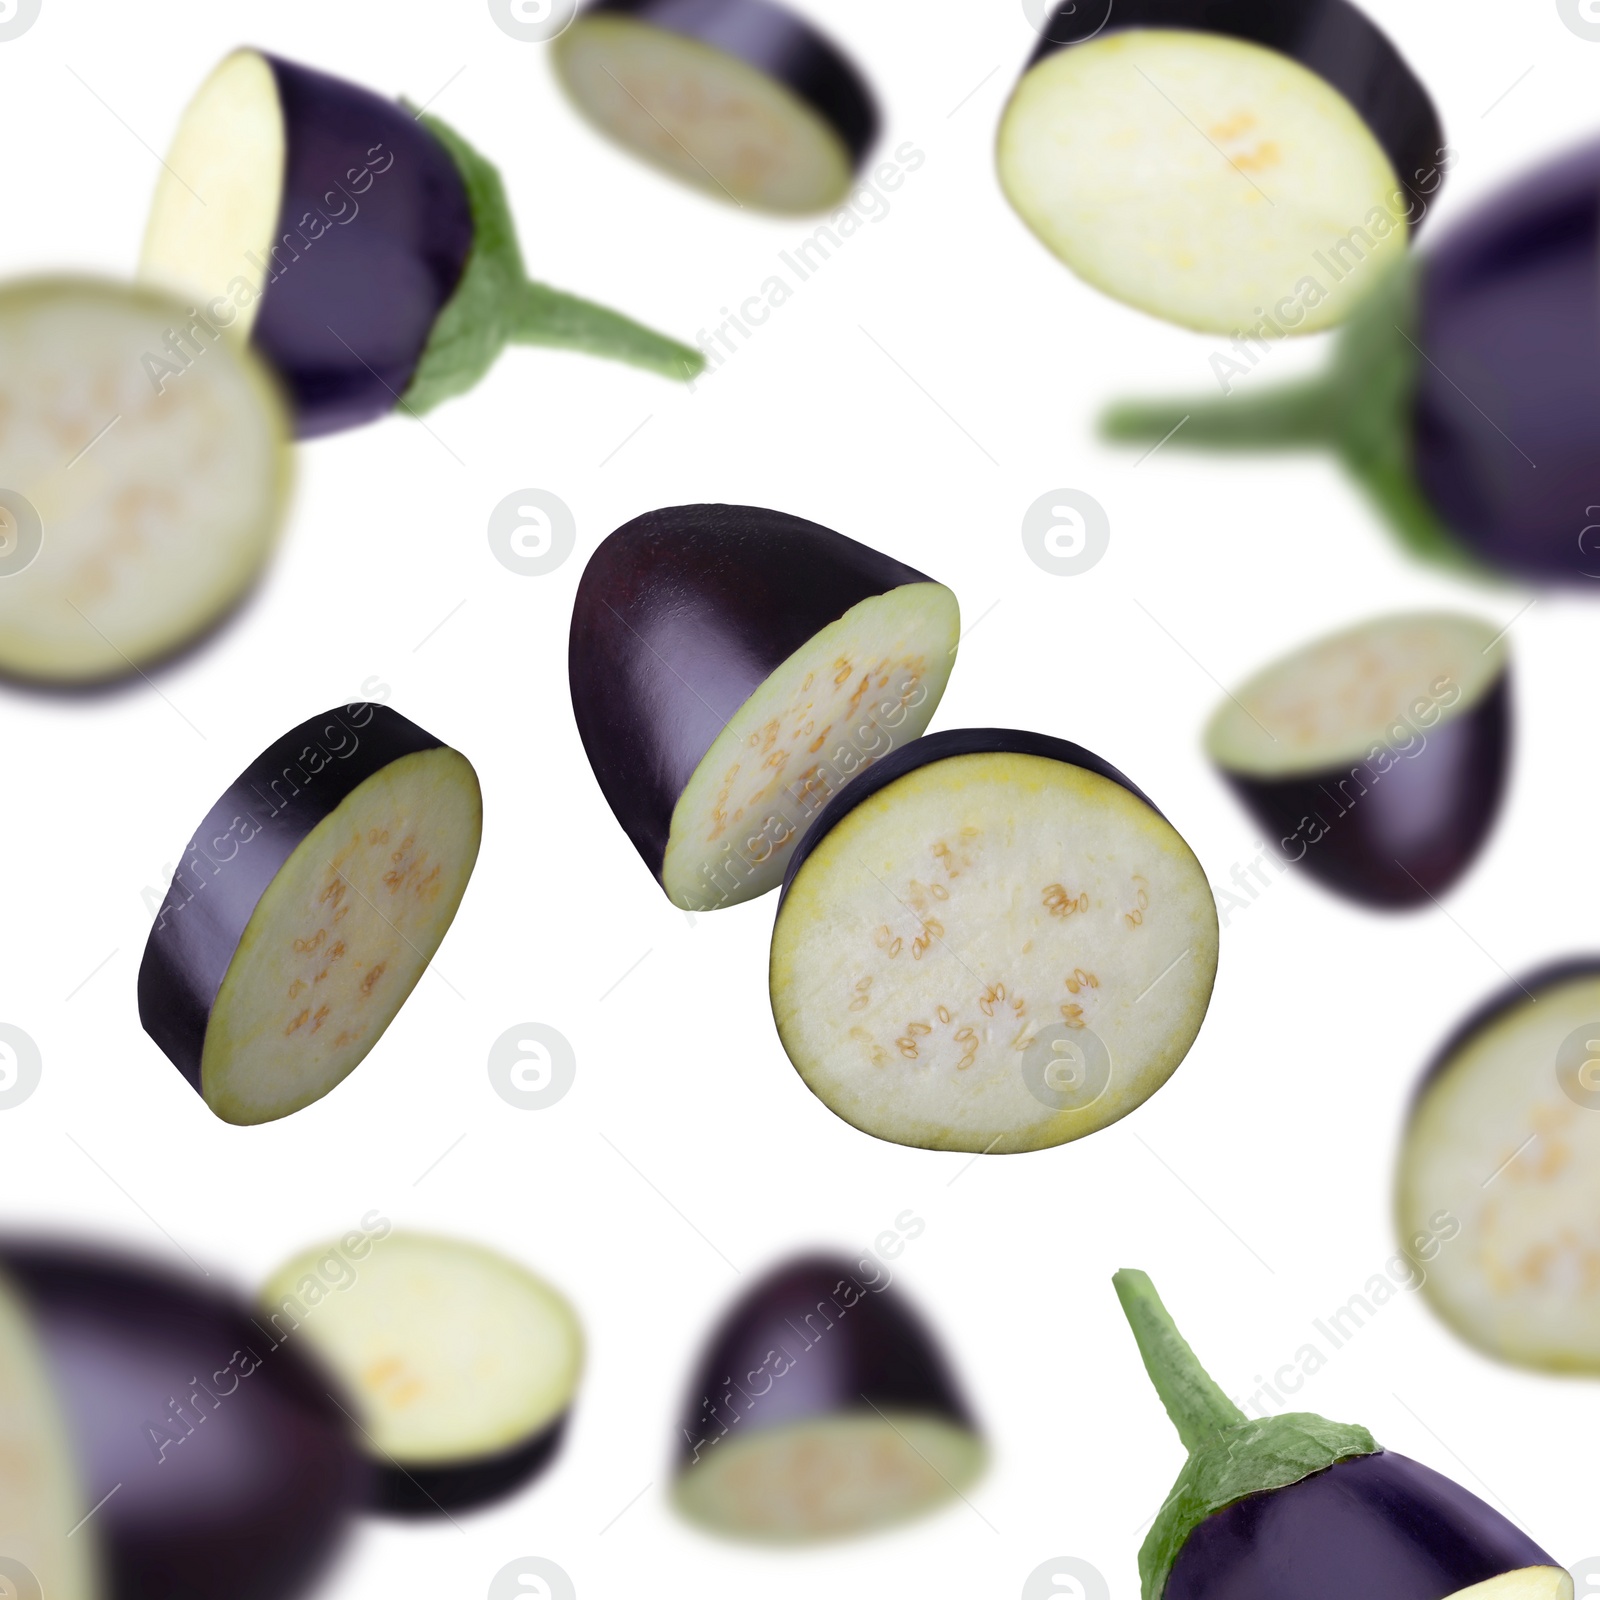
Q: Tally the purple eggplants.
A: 14